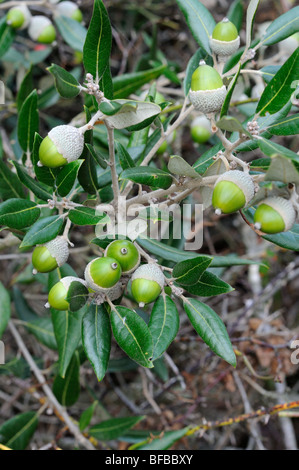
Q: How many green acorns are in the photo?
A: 14